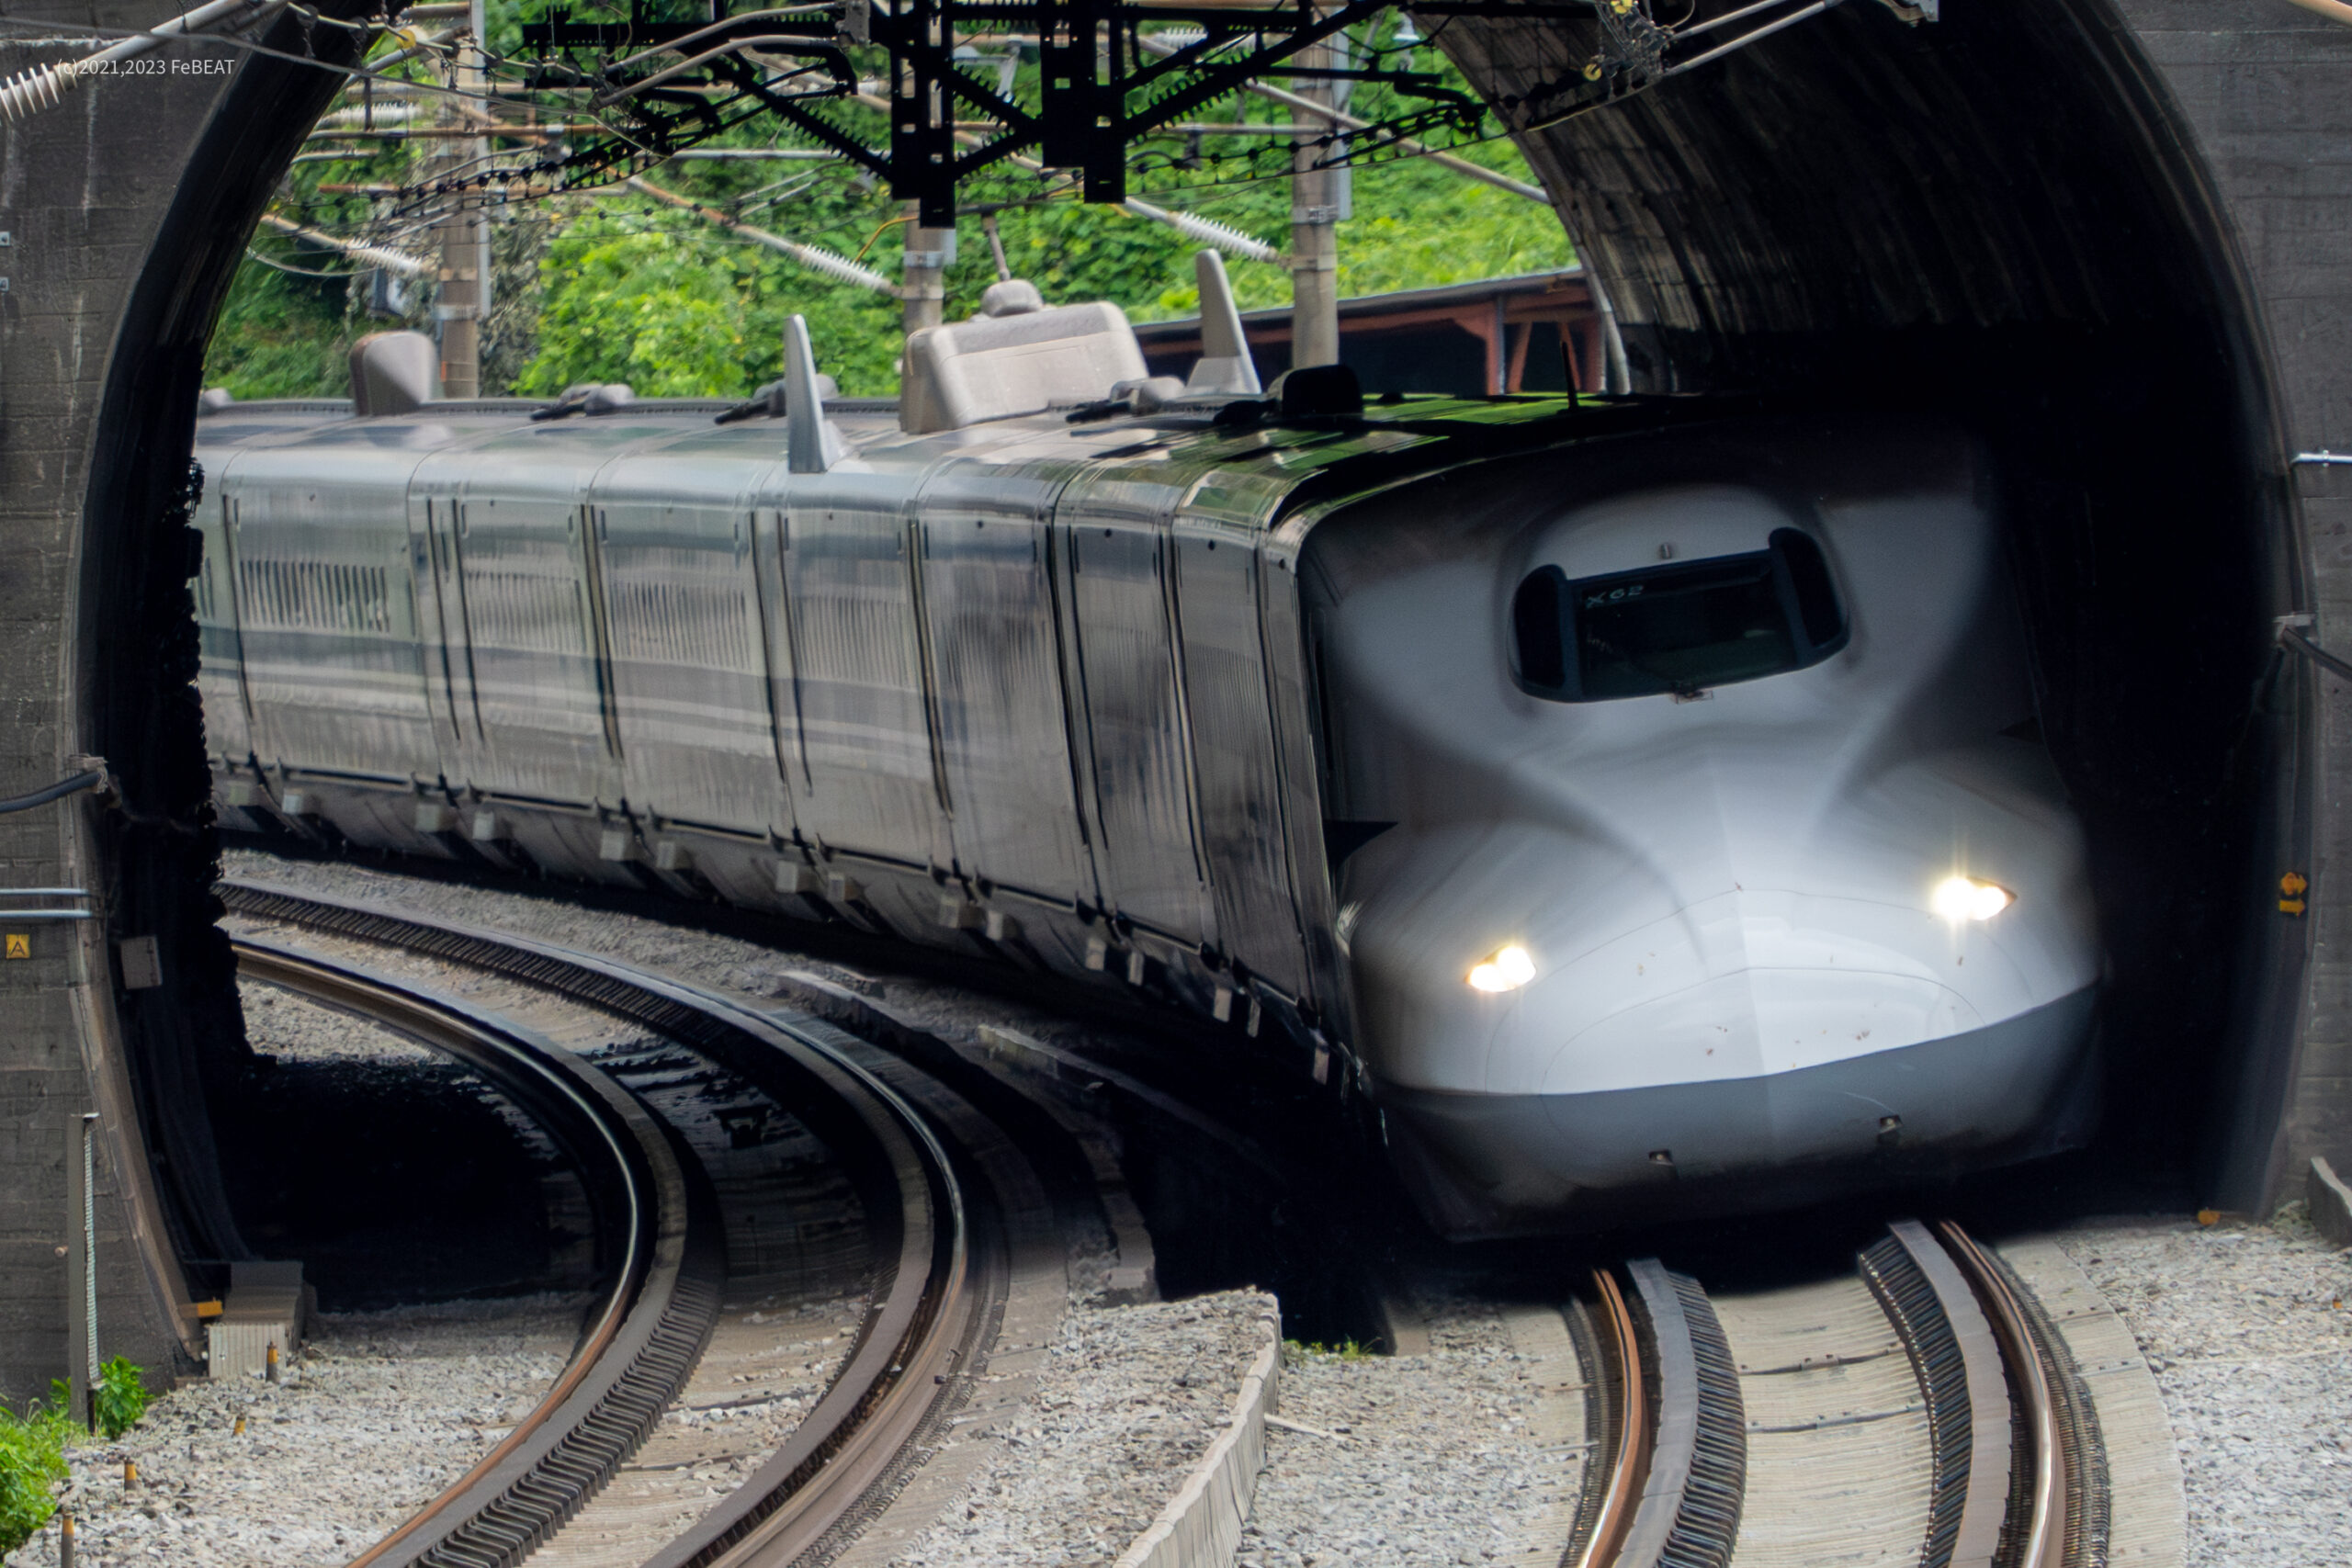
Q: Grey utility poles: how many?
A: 3